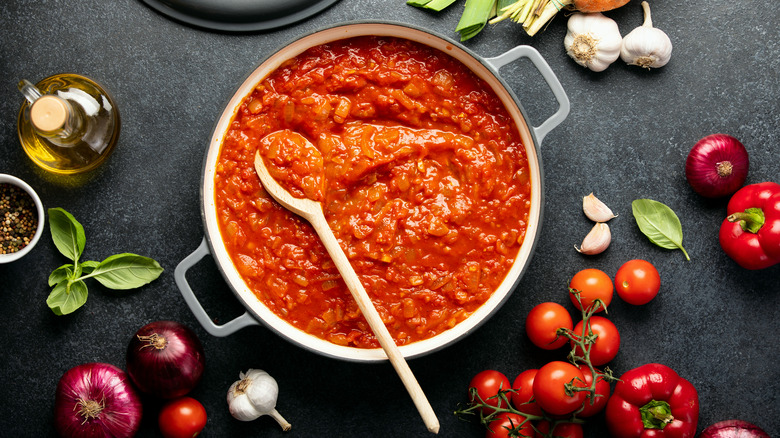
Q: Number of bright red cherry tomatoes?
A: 11